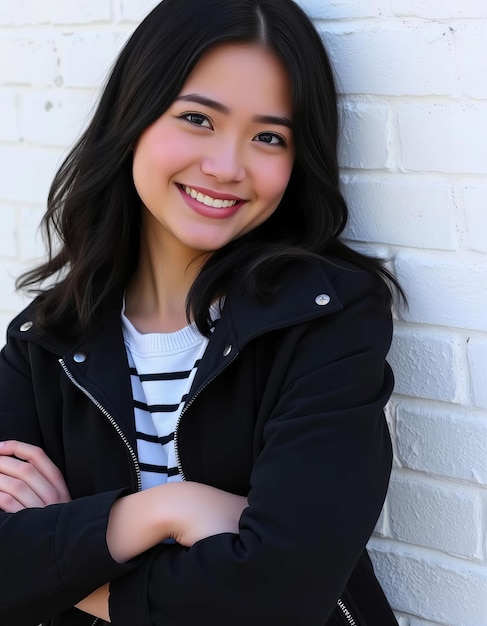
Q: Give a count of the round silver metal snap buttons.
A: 4